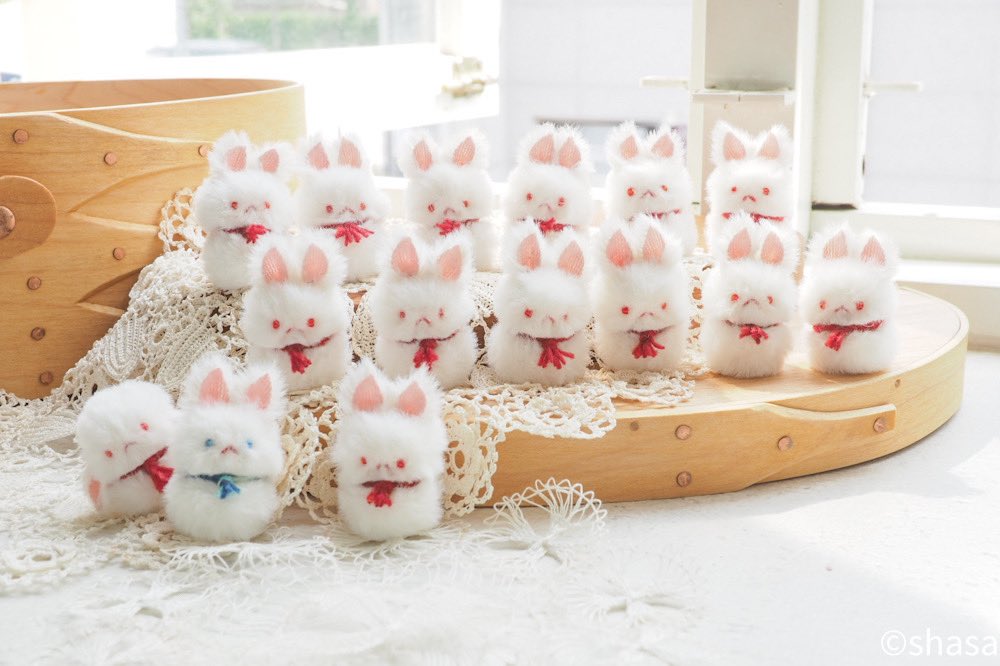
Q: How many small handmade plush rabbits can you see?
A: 15